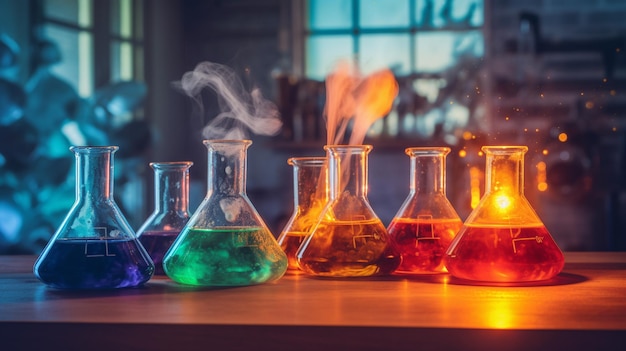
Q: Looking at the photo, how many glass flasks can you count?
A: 7